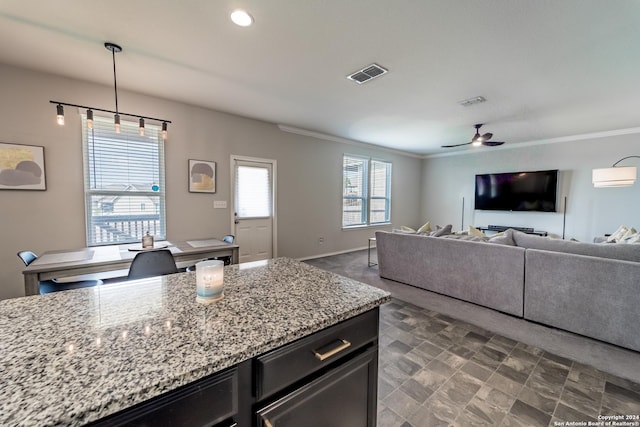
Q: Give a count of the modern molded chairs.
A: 3